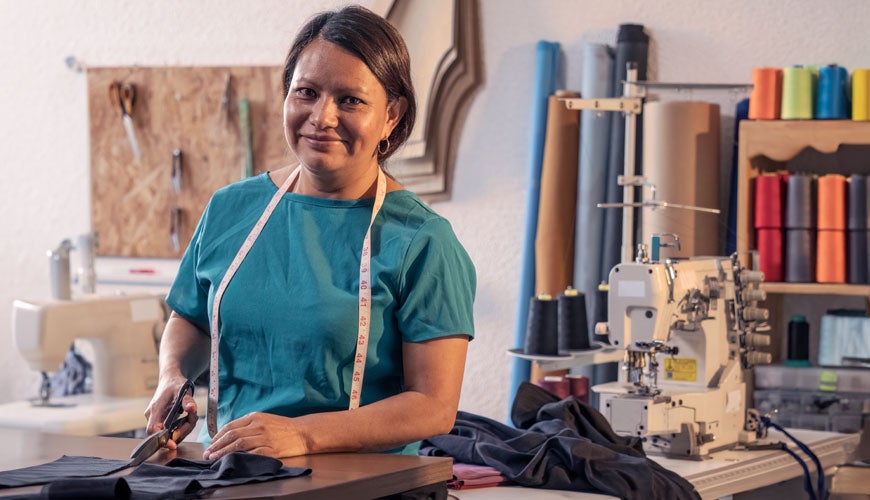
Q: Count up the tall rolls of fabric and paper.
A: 6